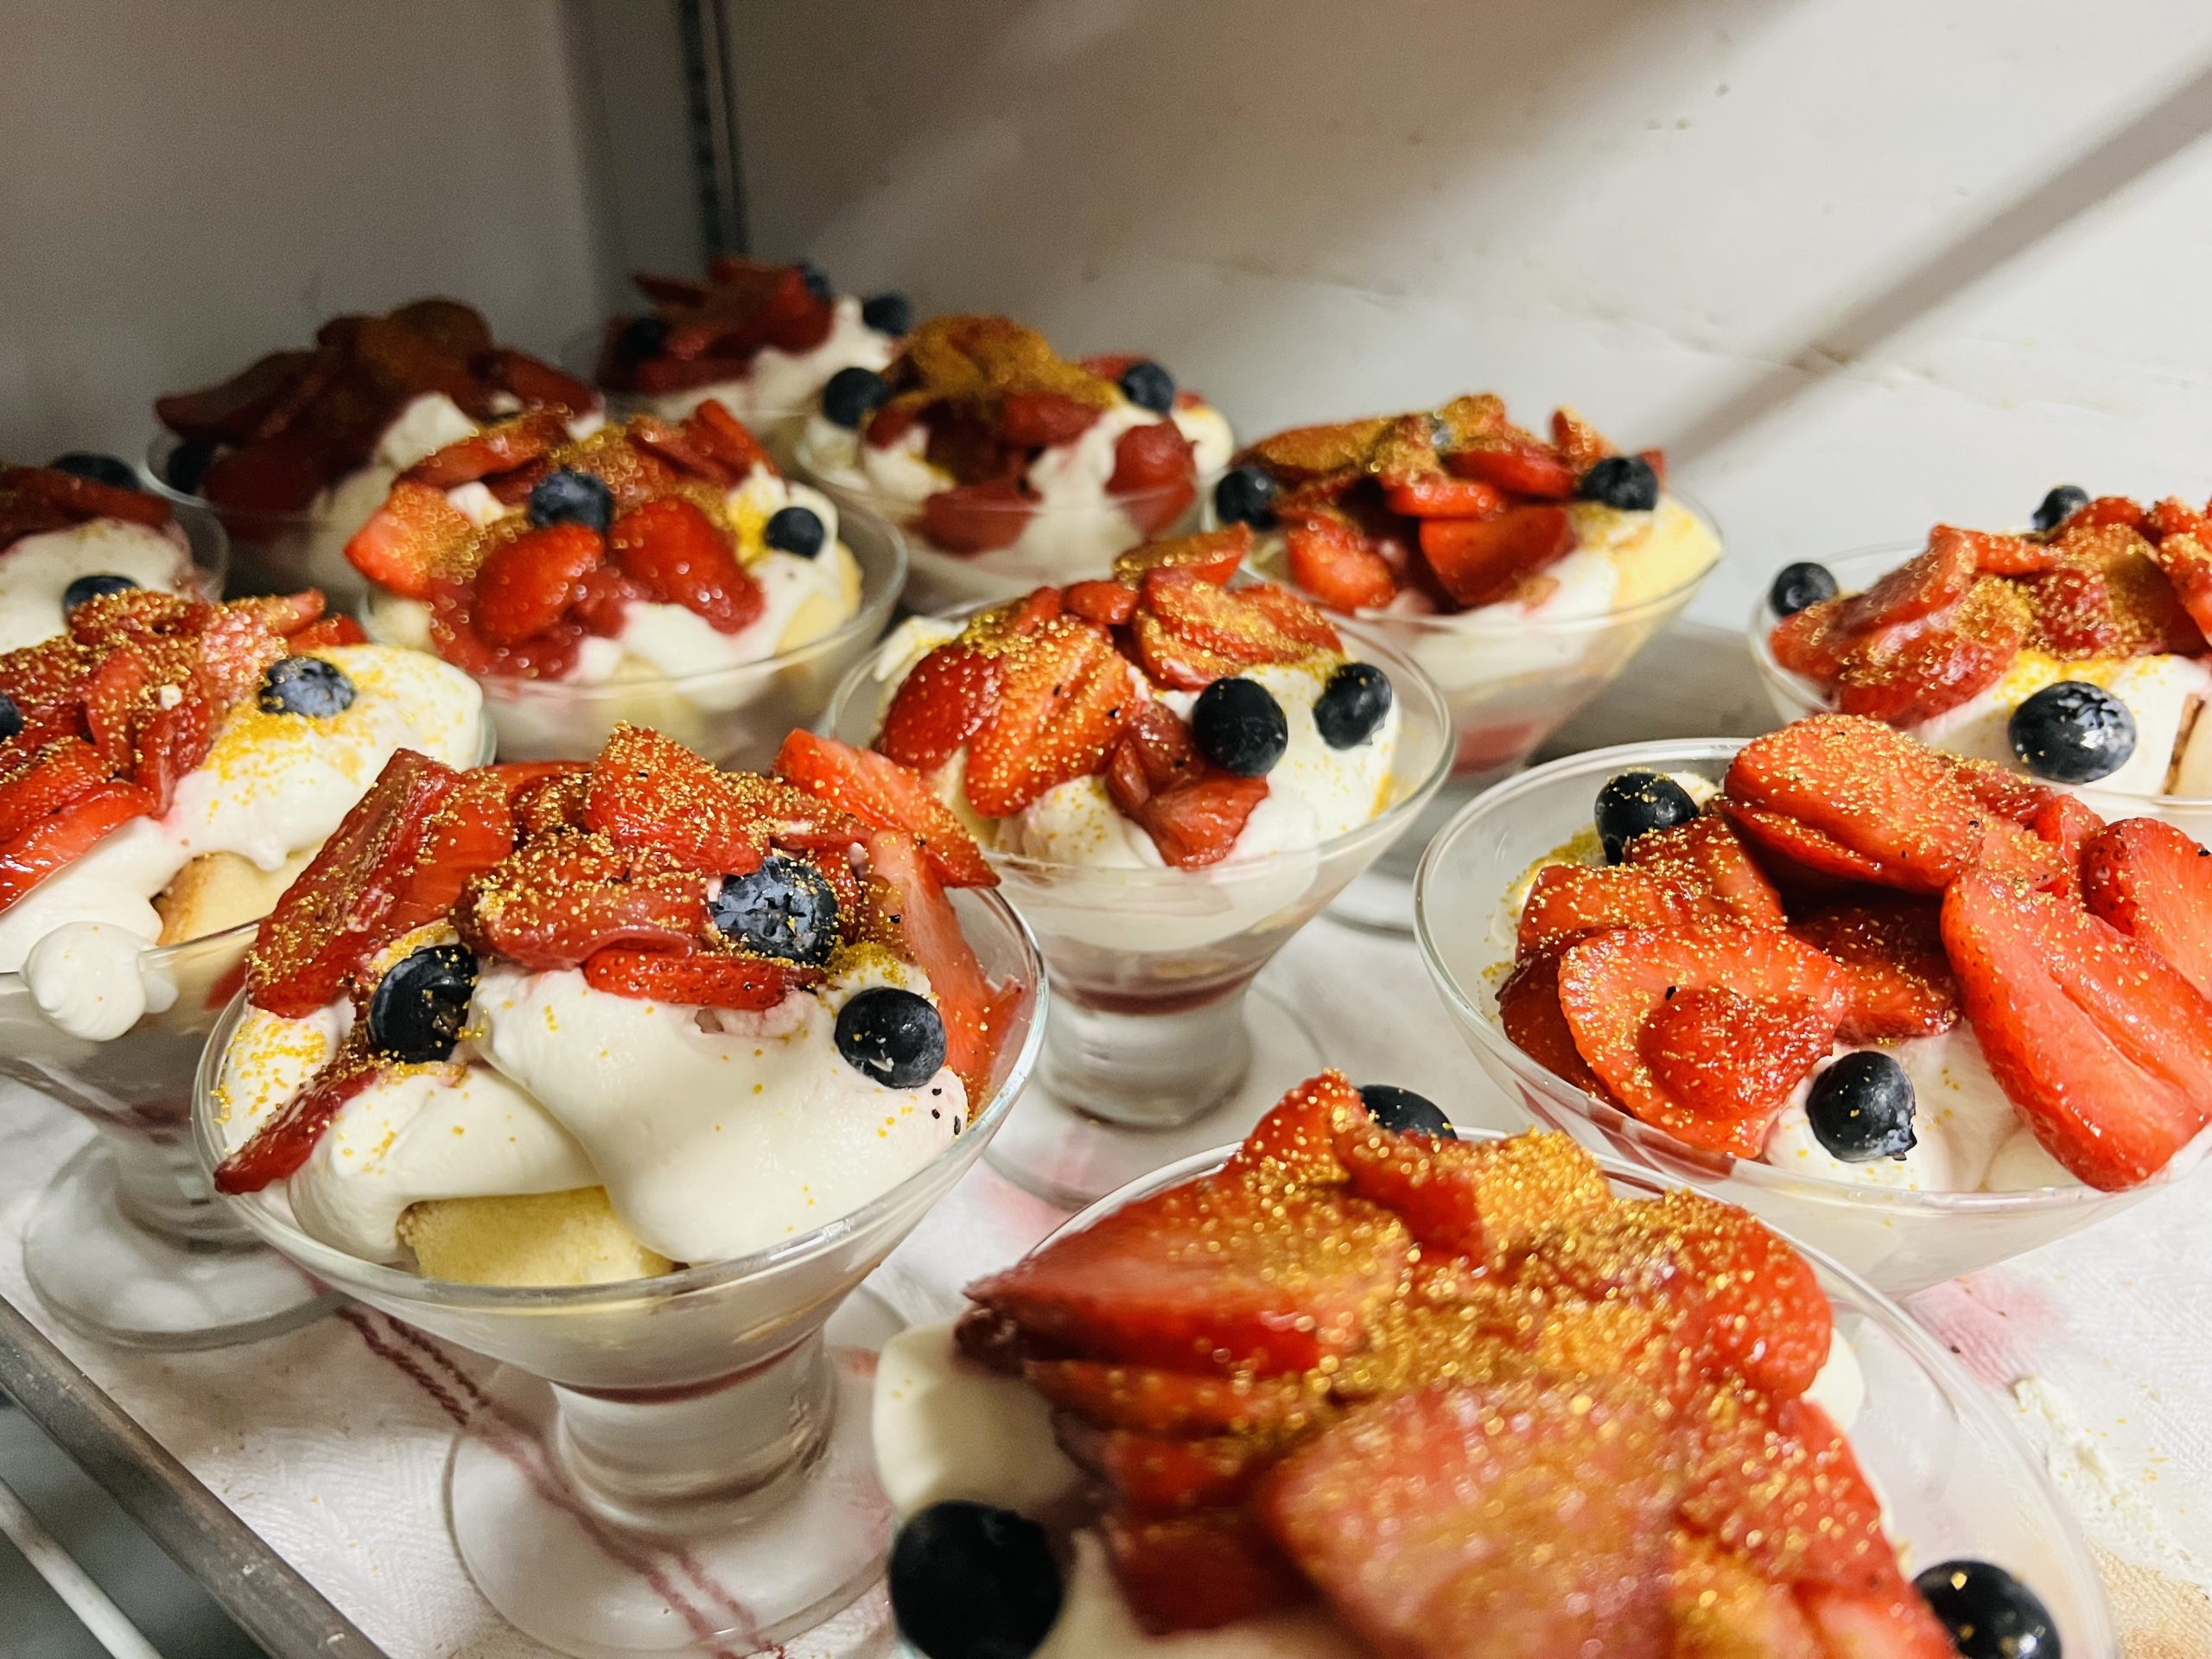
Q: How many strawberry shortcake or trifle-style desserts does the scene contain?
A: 12